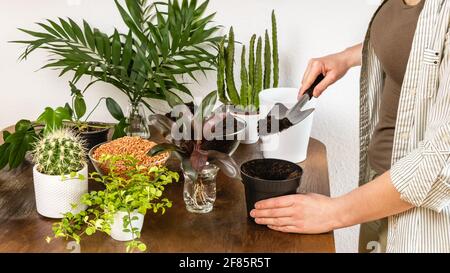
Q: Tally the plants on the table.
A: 6